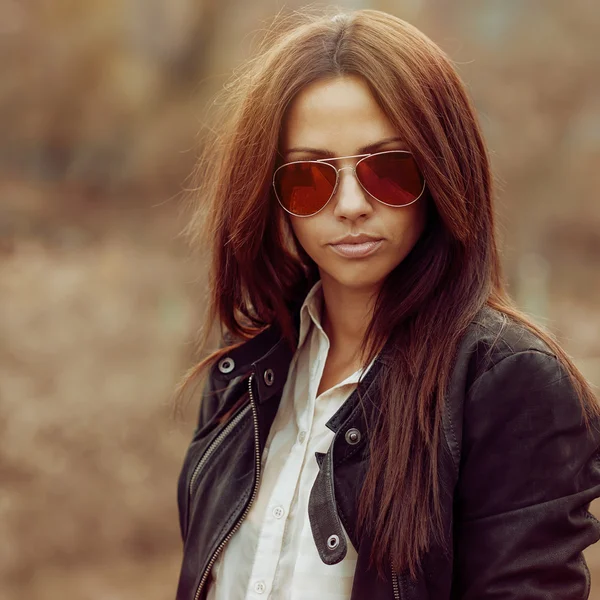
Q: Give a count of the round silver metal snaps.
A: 4